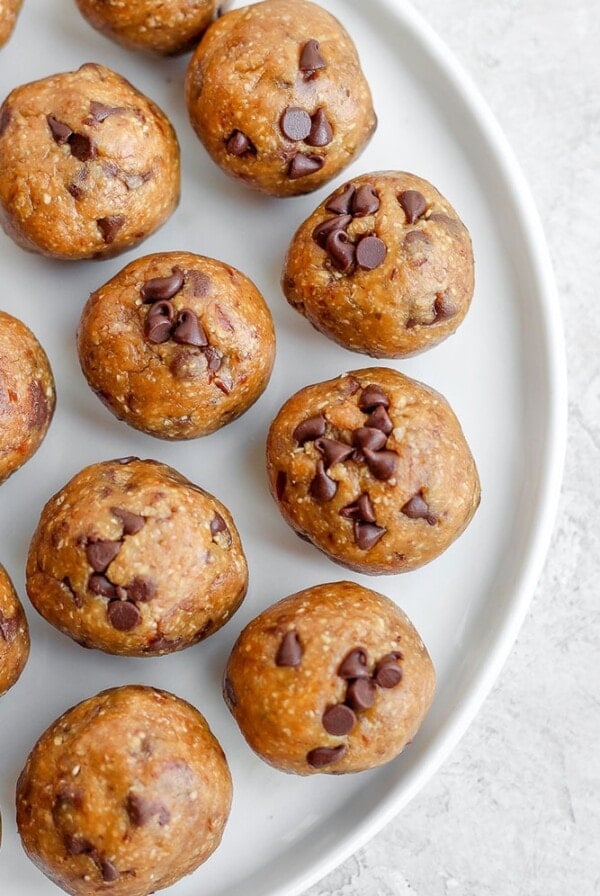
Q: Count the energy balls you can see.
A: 12